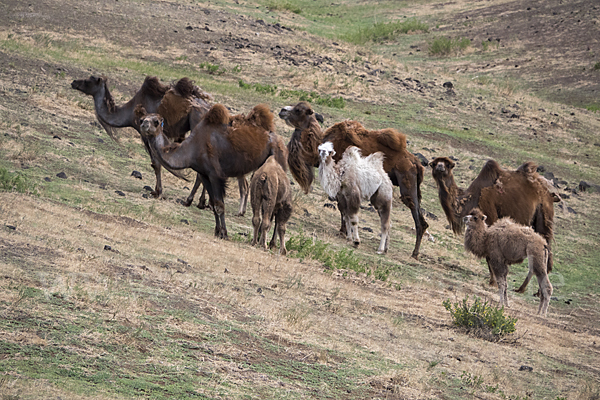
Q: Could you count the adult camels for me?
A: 4